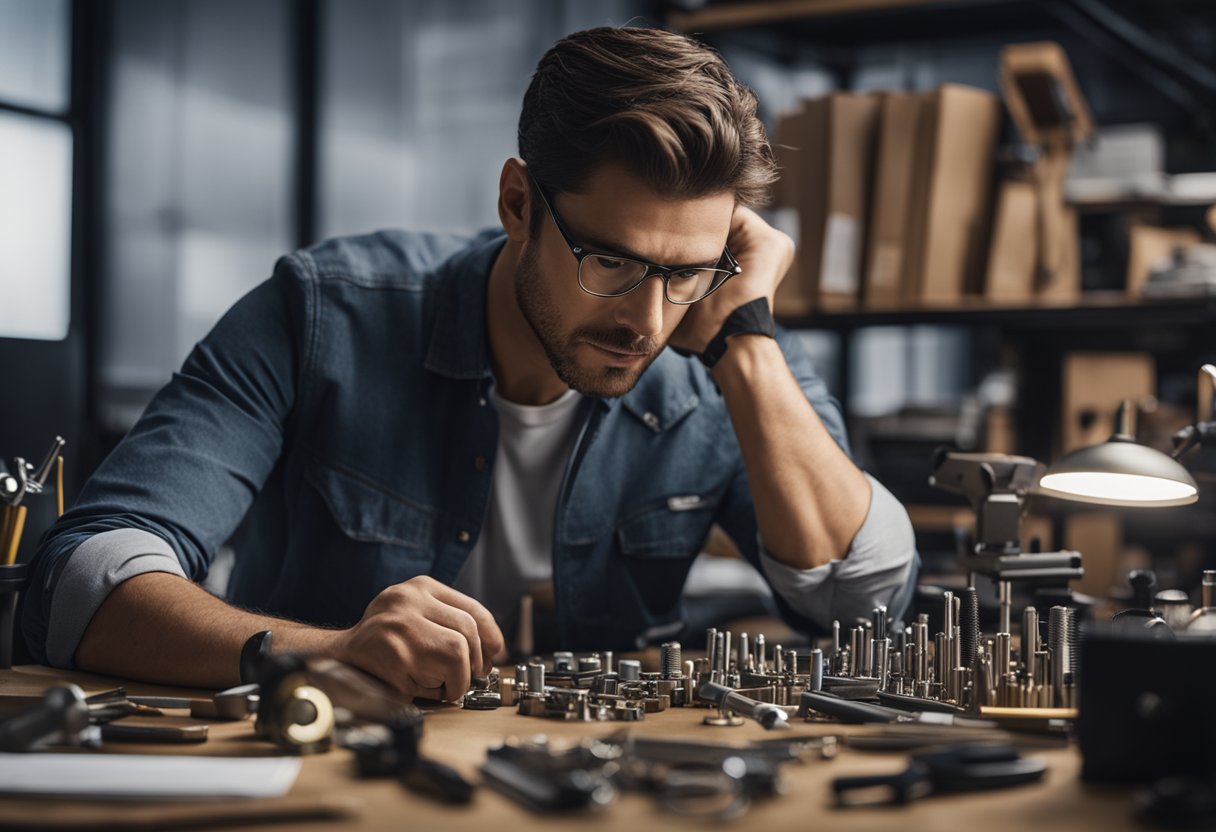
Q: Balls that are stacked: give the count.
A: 0